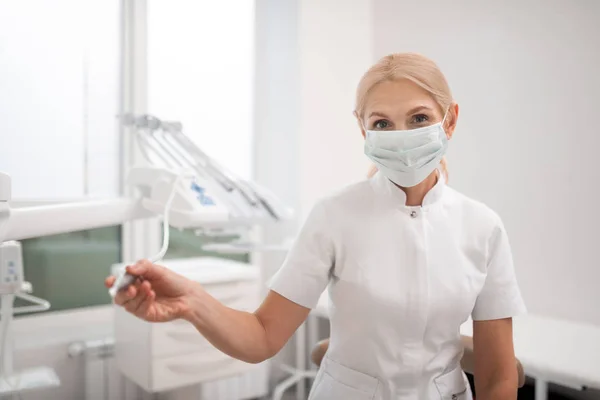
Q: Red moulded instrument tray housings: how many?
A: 0